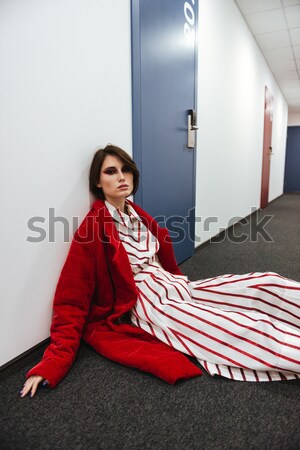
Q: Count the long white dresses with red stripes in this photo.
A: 1